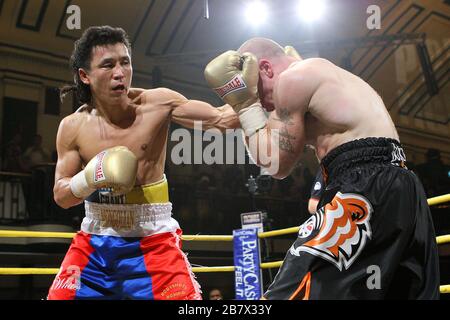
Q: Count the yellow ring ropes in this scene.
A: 3